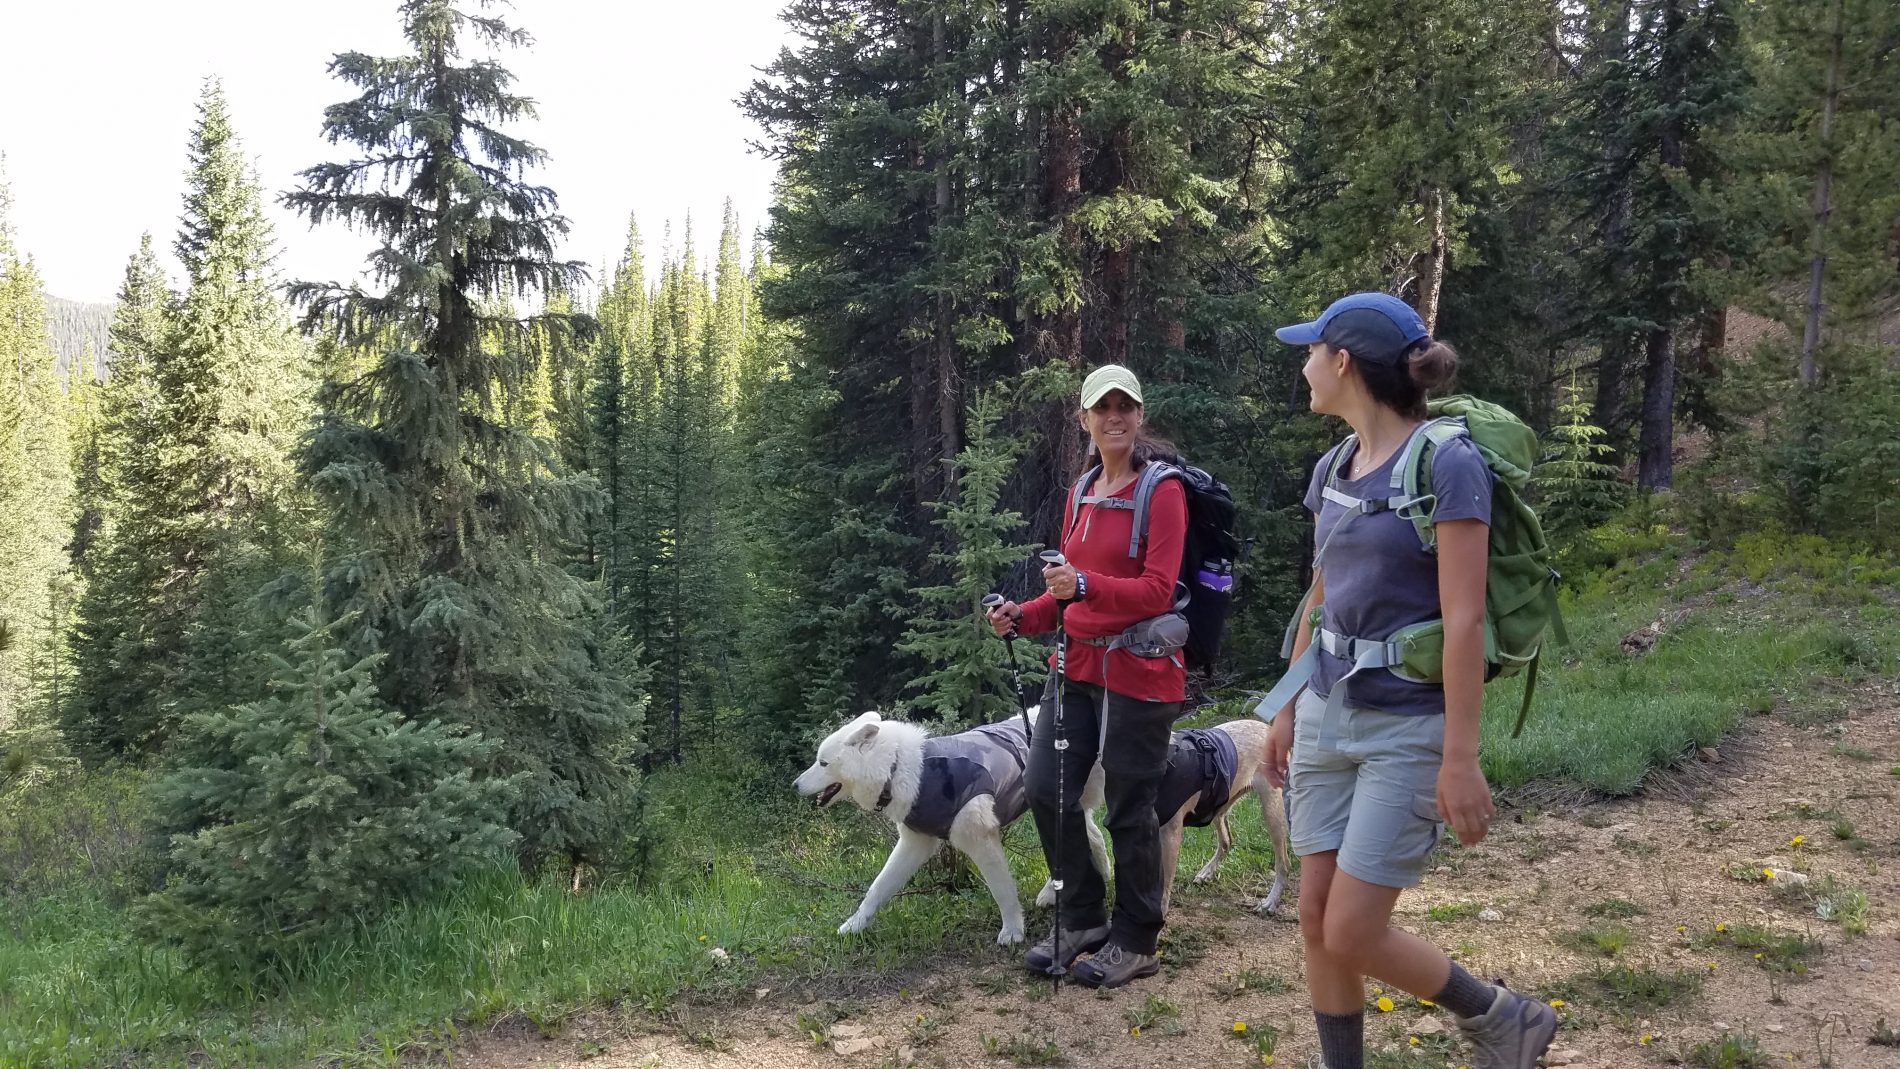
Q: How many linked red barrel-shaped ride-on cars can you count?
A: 0